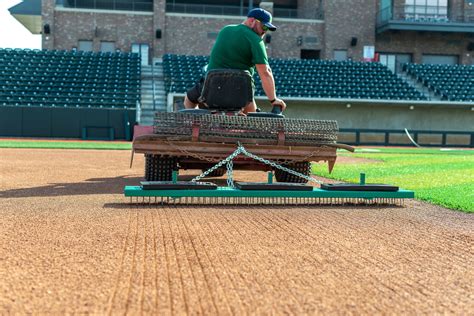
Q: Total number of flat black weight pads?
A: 3